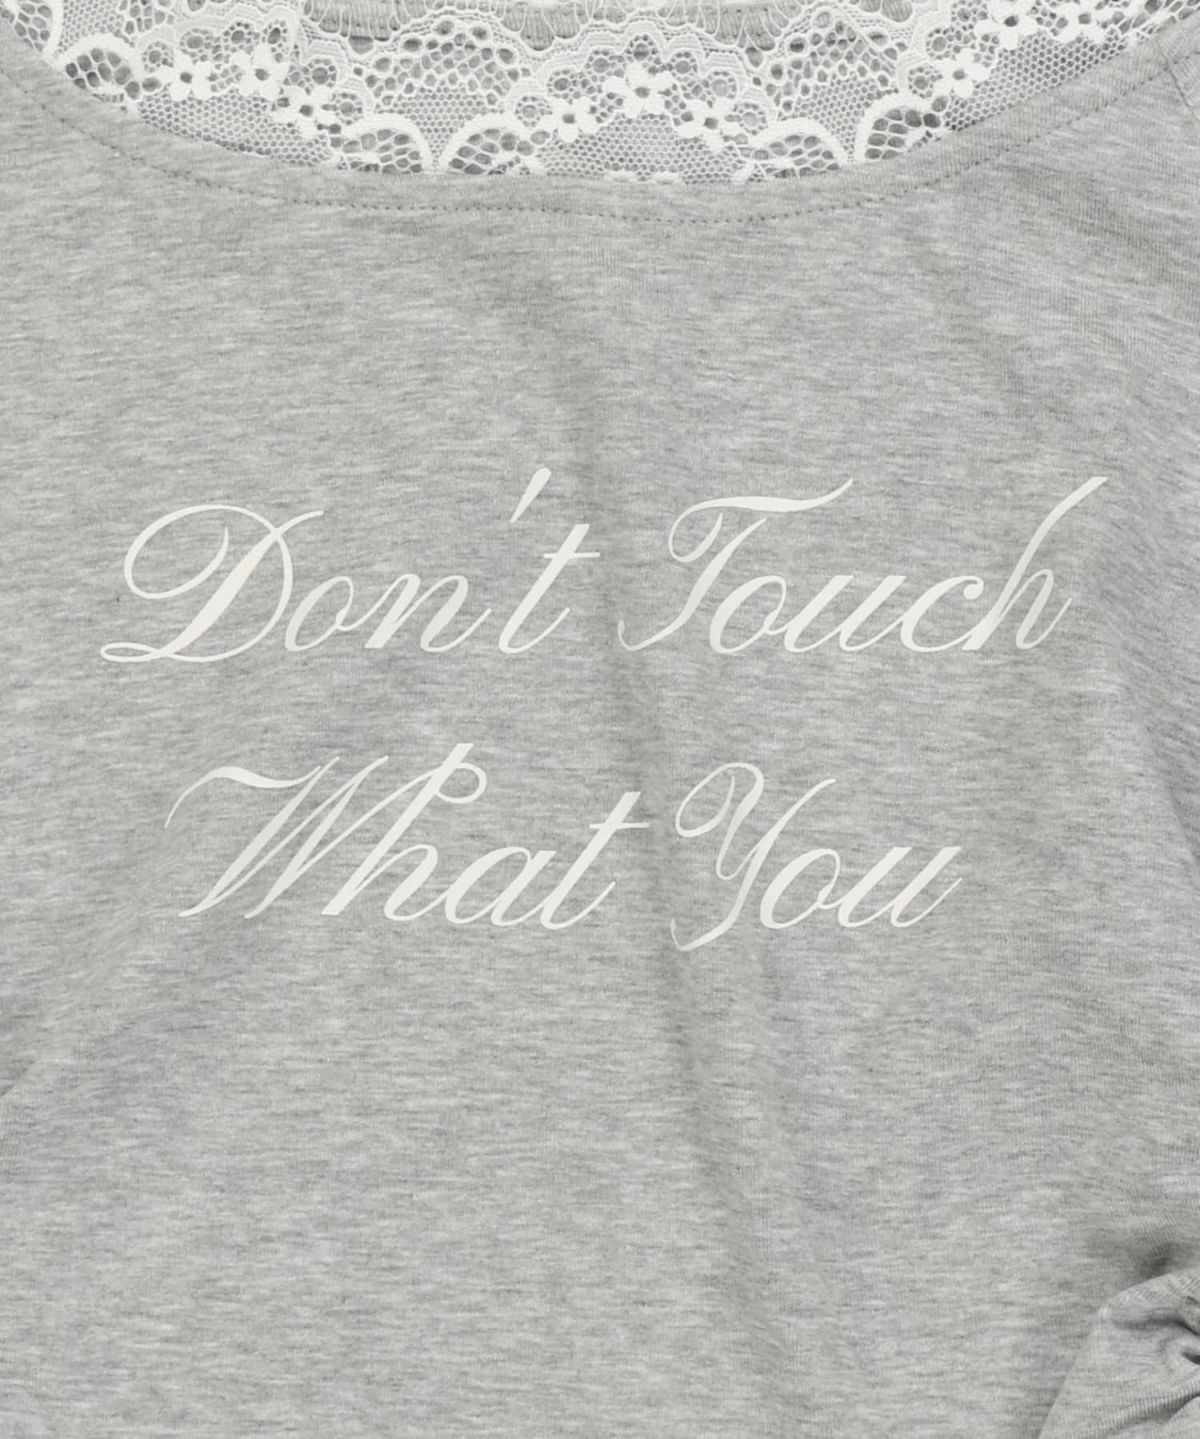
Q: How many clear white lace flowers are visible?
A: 9